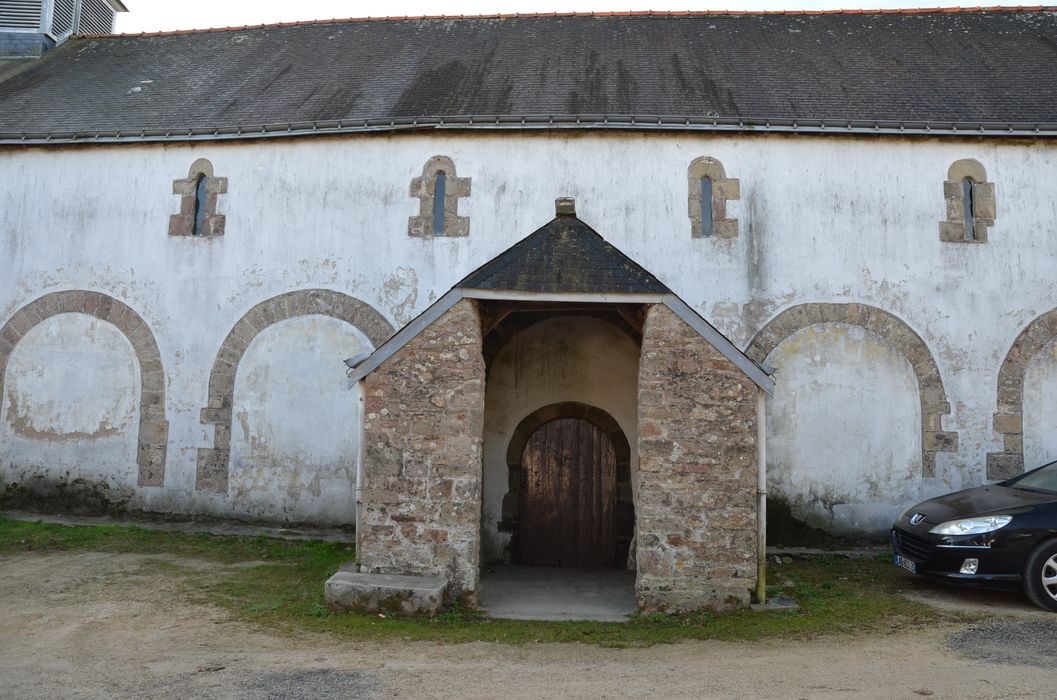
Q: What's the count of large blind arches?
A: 4